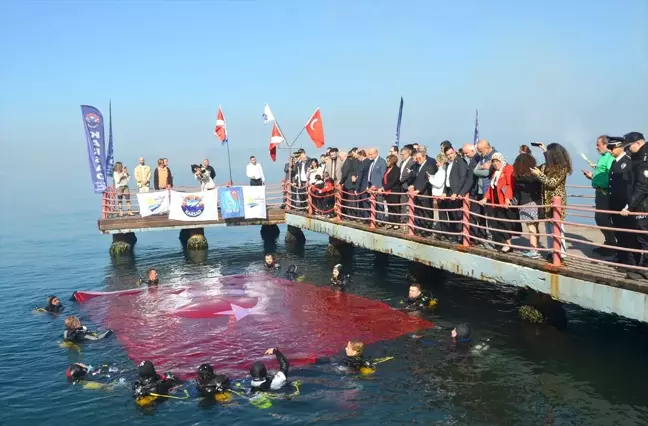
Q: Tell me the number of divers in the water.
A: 13